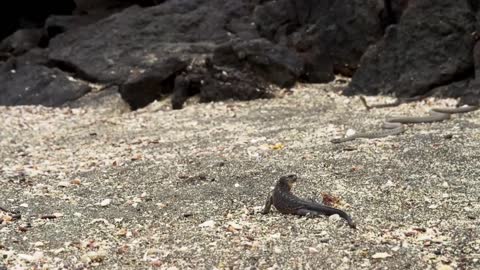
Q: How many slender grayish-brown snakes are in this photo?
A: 2